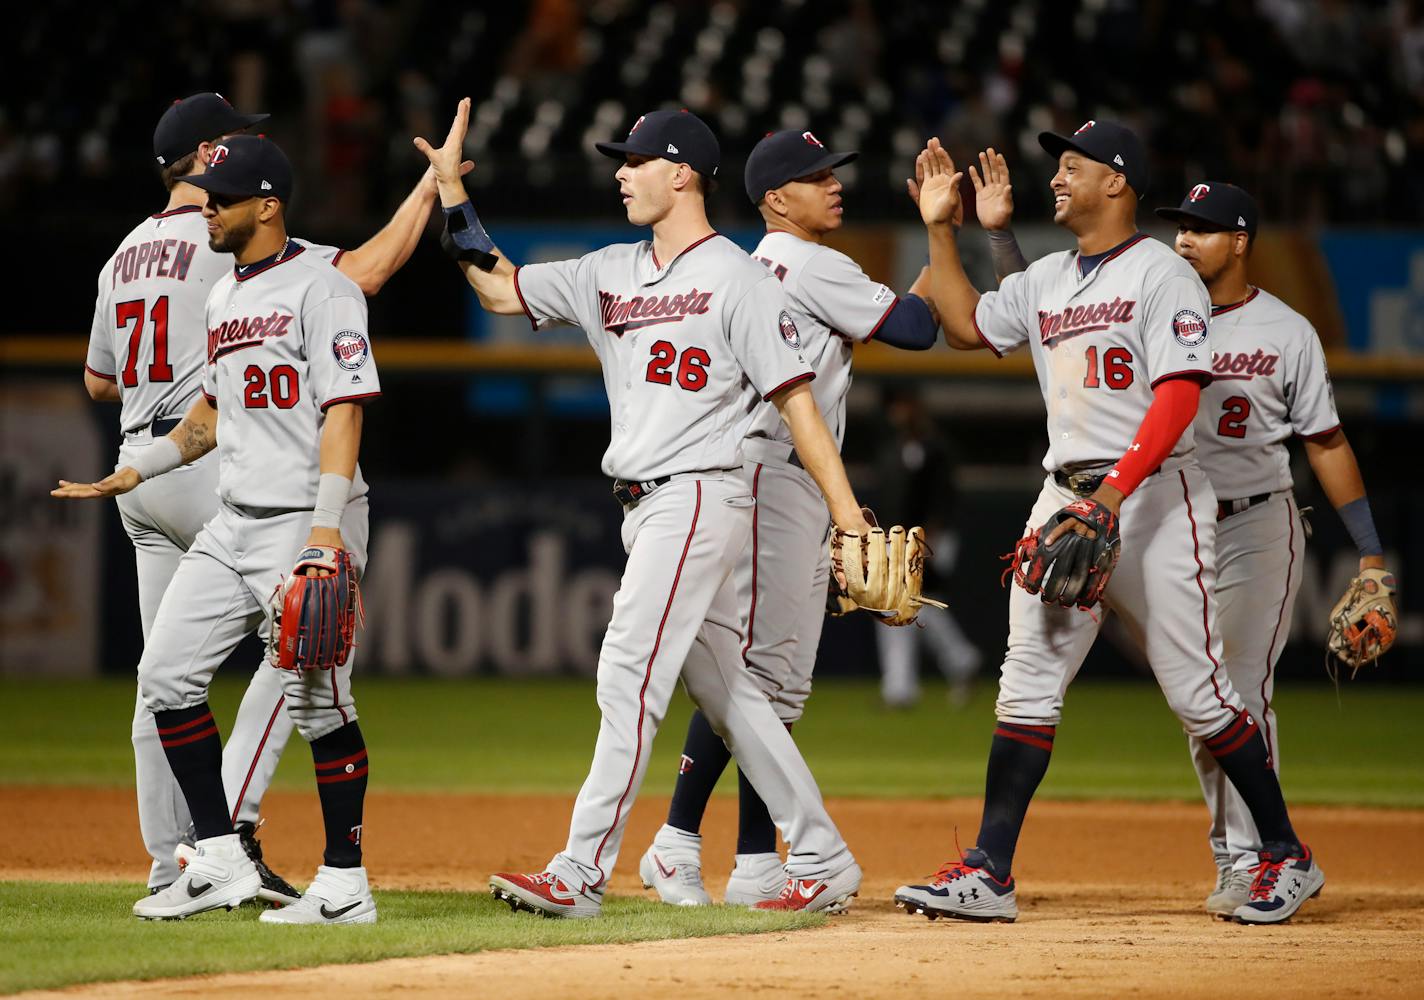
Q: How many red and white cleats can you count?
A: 2